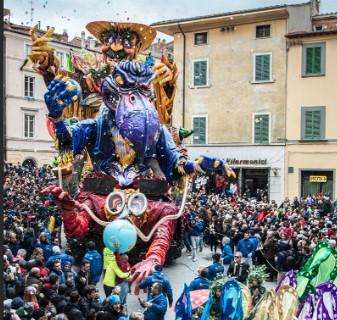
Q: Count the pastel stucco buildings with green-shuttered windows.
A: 2